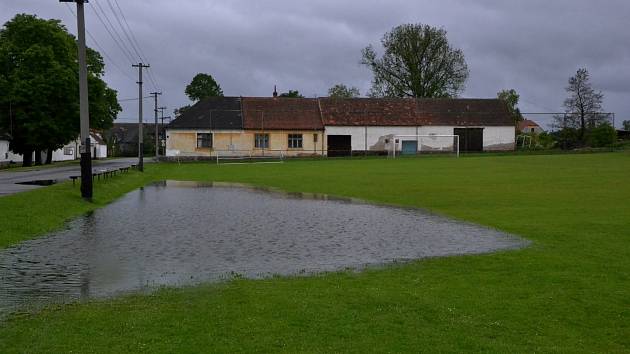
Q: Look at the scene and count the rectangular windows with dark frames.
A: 3